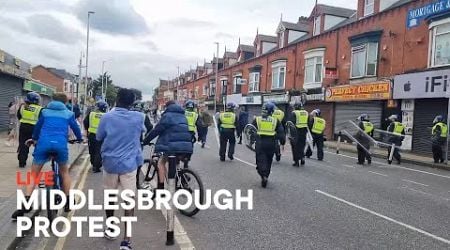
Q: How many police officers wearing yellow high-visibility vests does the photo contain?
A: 11